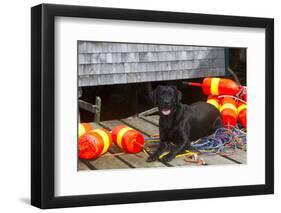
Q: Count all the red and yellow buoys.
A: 7